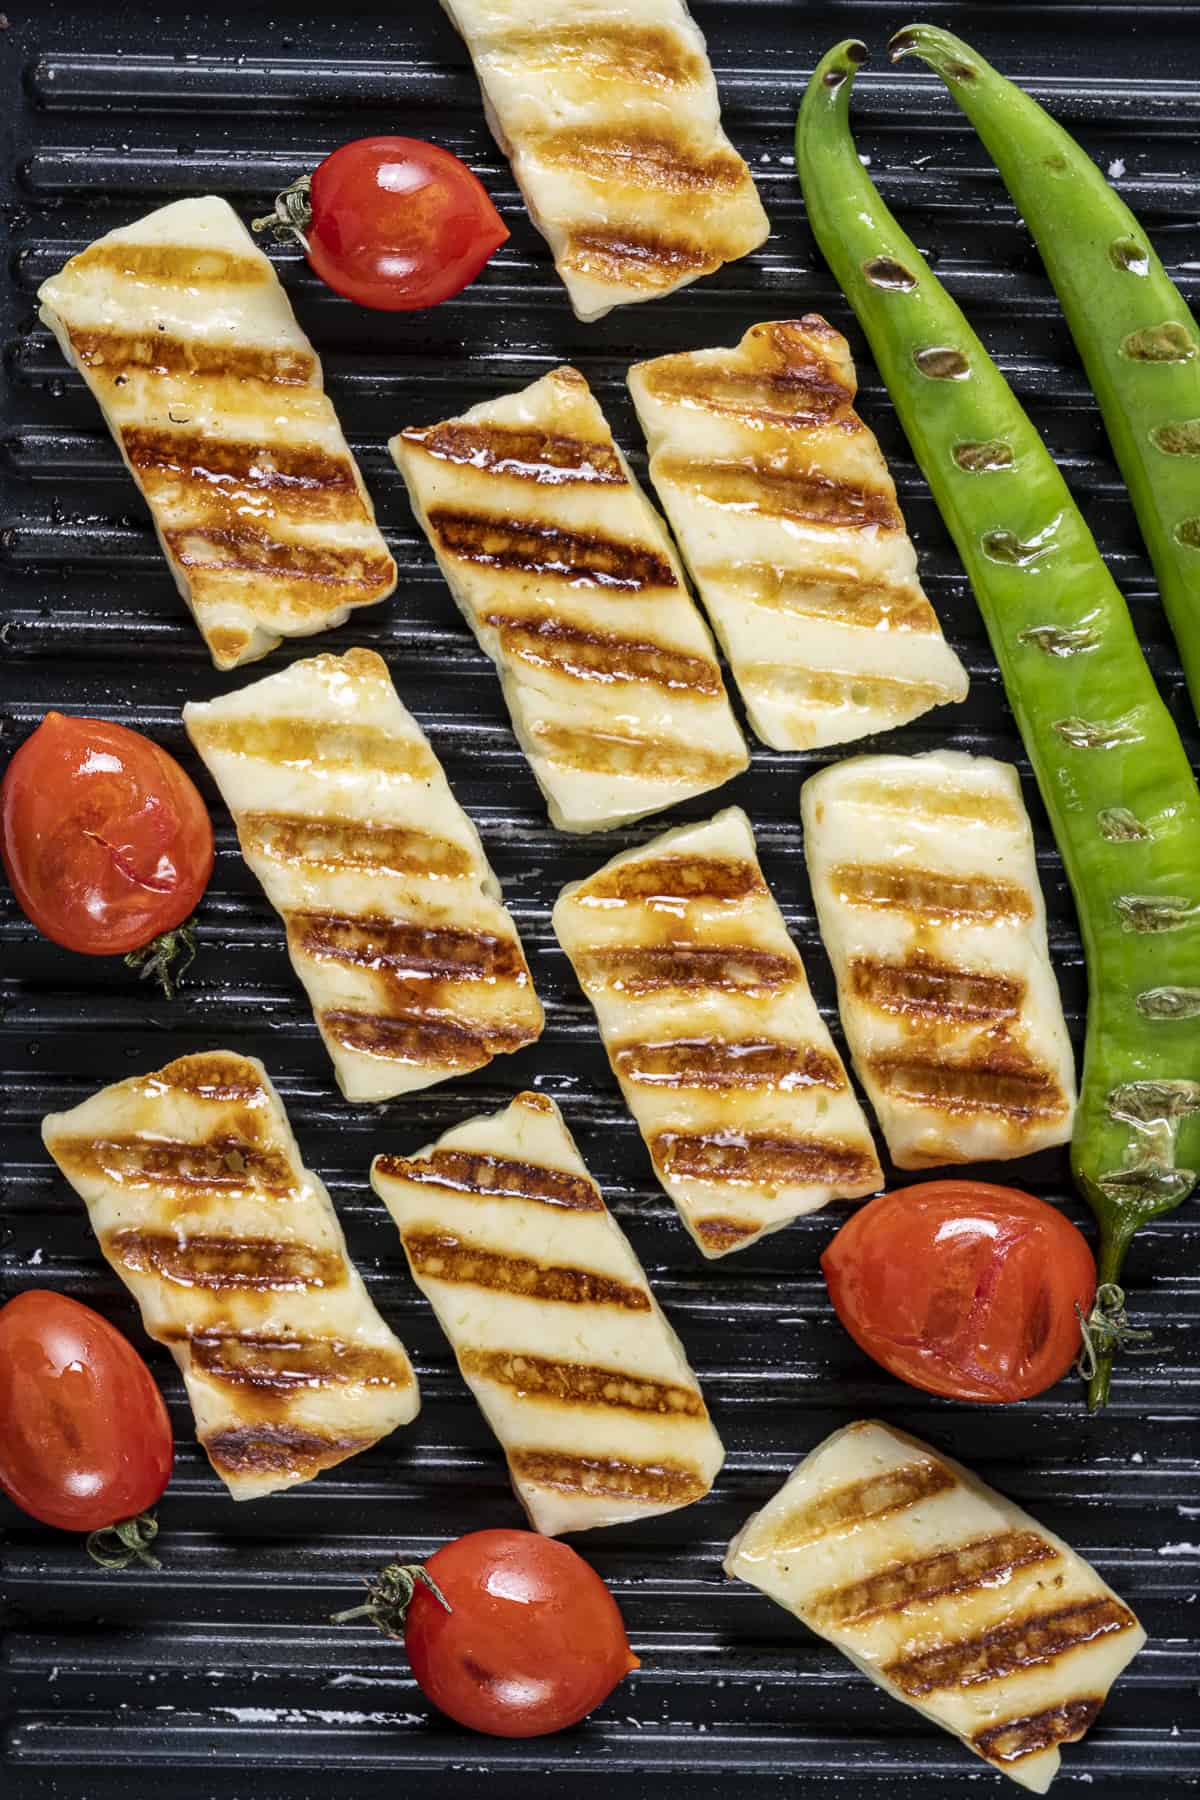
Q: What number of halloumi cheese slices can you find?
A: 10